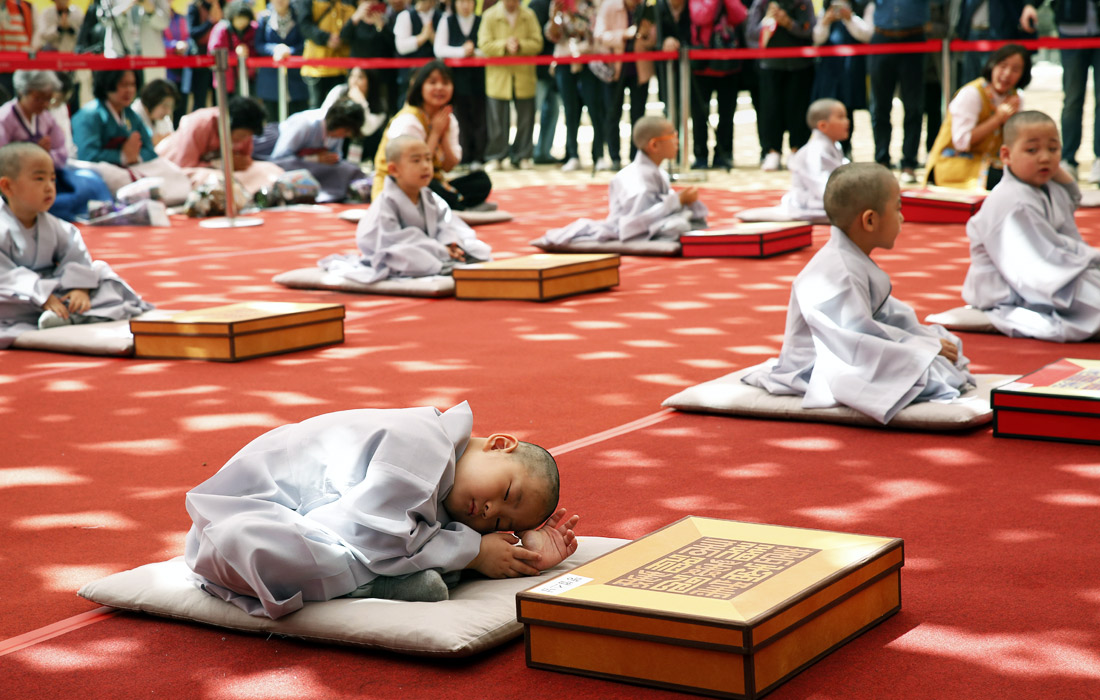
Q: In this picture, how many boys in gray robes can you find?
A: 7